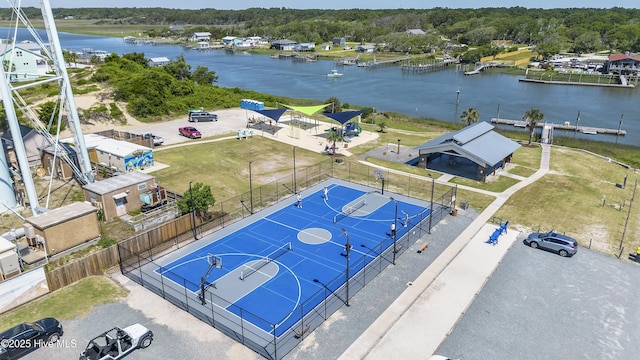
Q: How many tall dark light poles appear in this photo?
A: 6